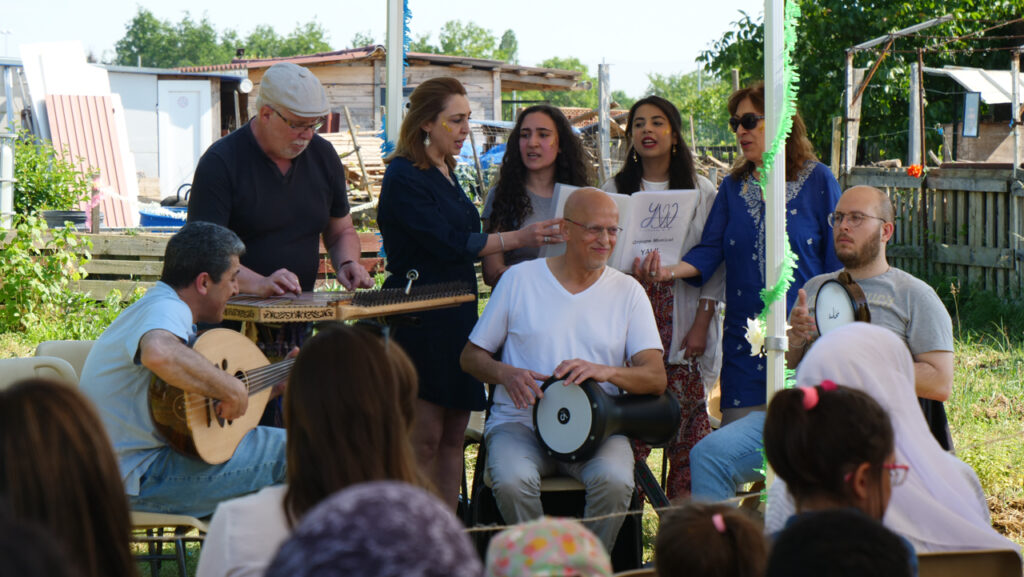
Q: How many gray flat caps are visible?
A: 1